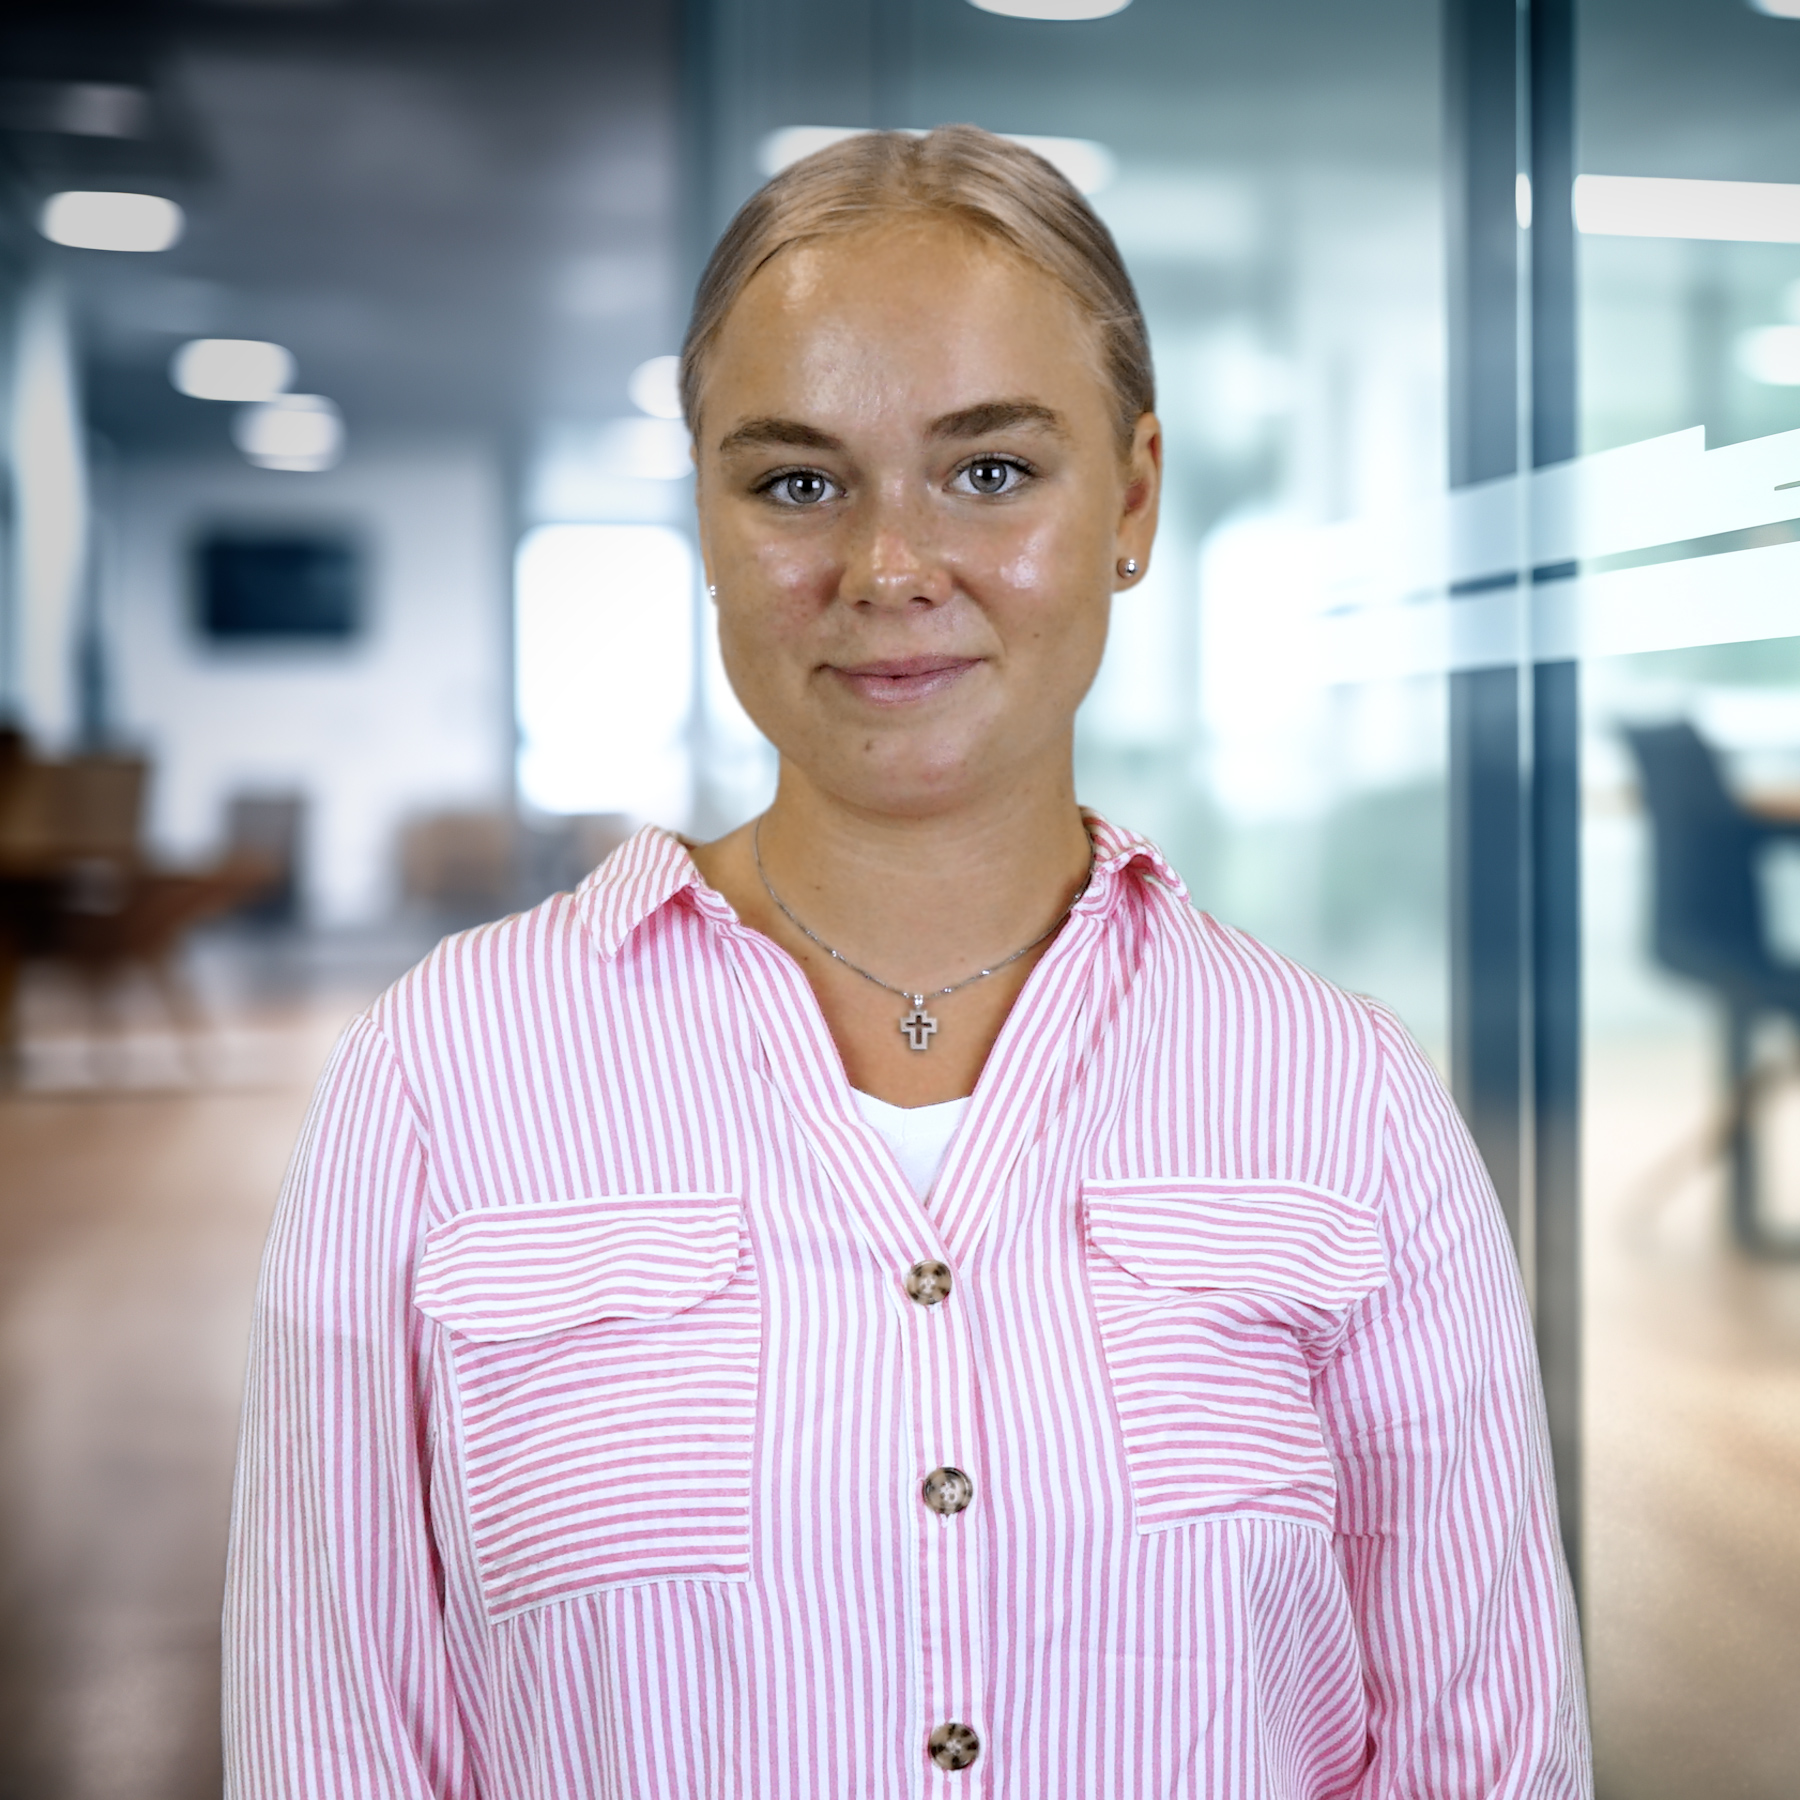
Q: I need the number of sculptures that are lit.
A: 0